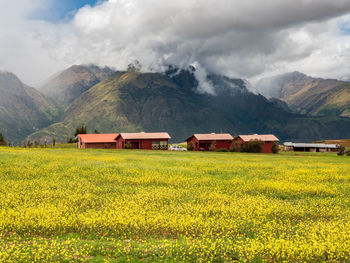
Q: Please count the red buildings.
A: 4